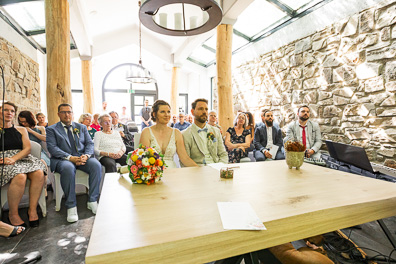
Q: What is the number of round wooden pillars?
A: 4